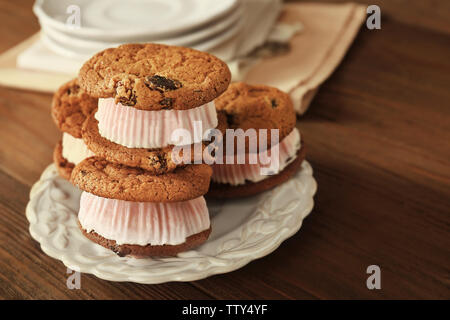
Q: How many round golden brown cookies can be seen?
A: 8